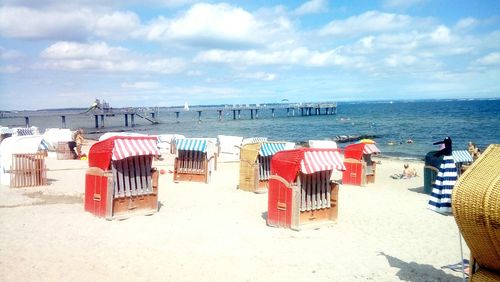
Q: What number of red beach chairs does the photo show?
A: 3